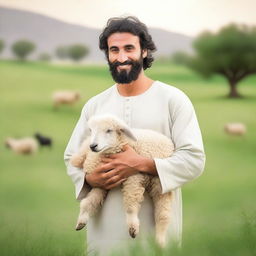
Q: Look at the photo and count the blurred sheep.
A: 4